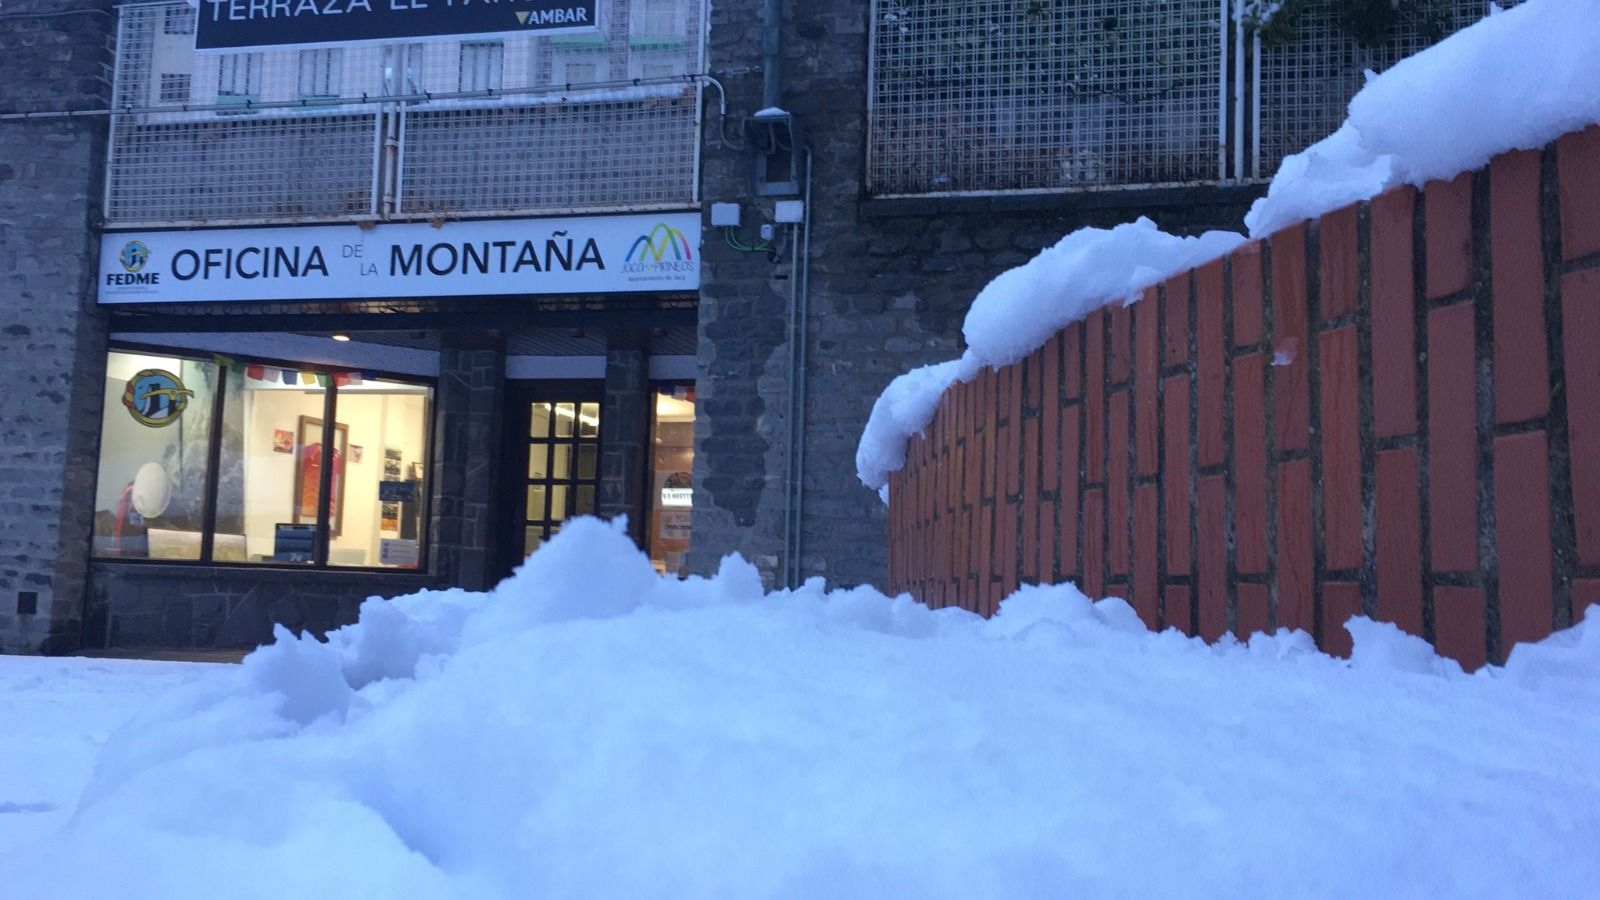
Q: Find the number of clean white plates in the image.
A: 0